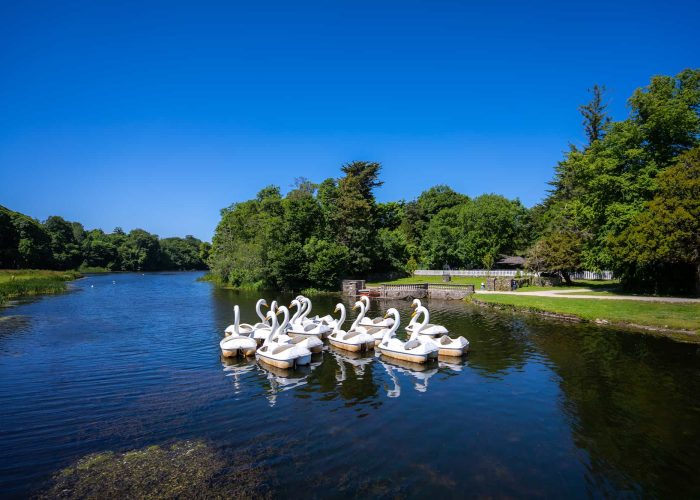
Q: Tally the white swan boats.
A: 14